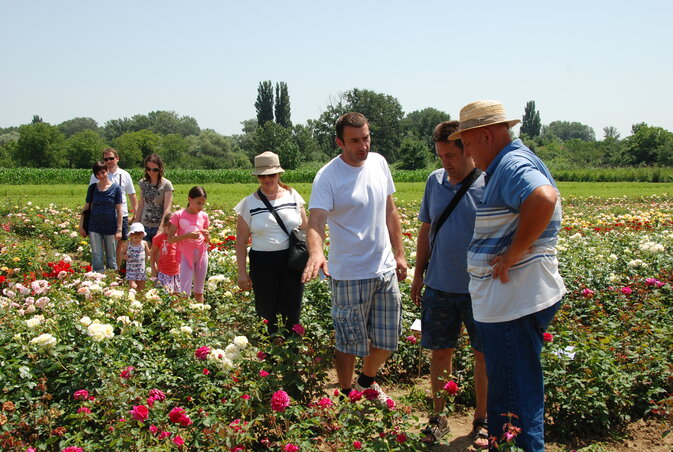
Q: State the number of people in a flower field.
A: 10